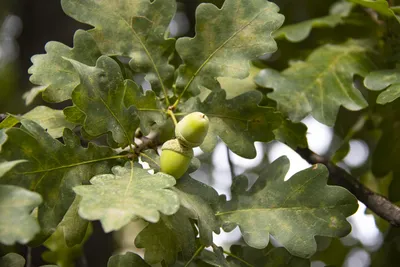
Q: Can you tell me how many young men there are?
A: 0